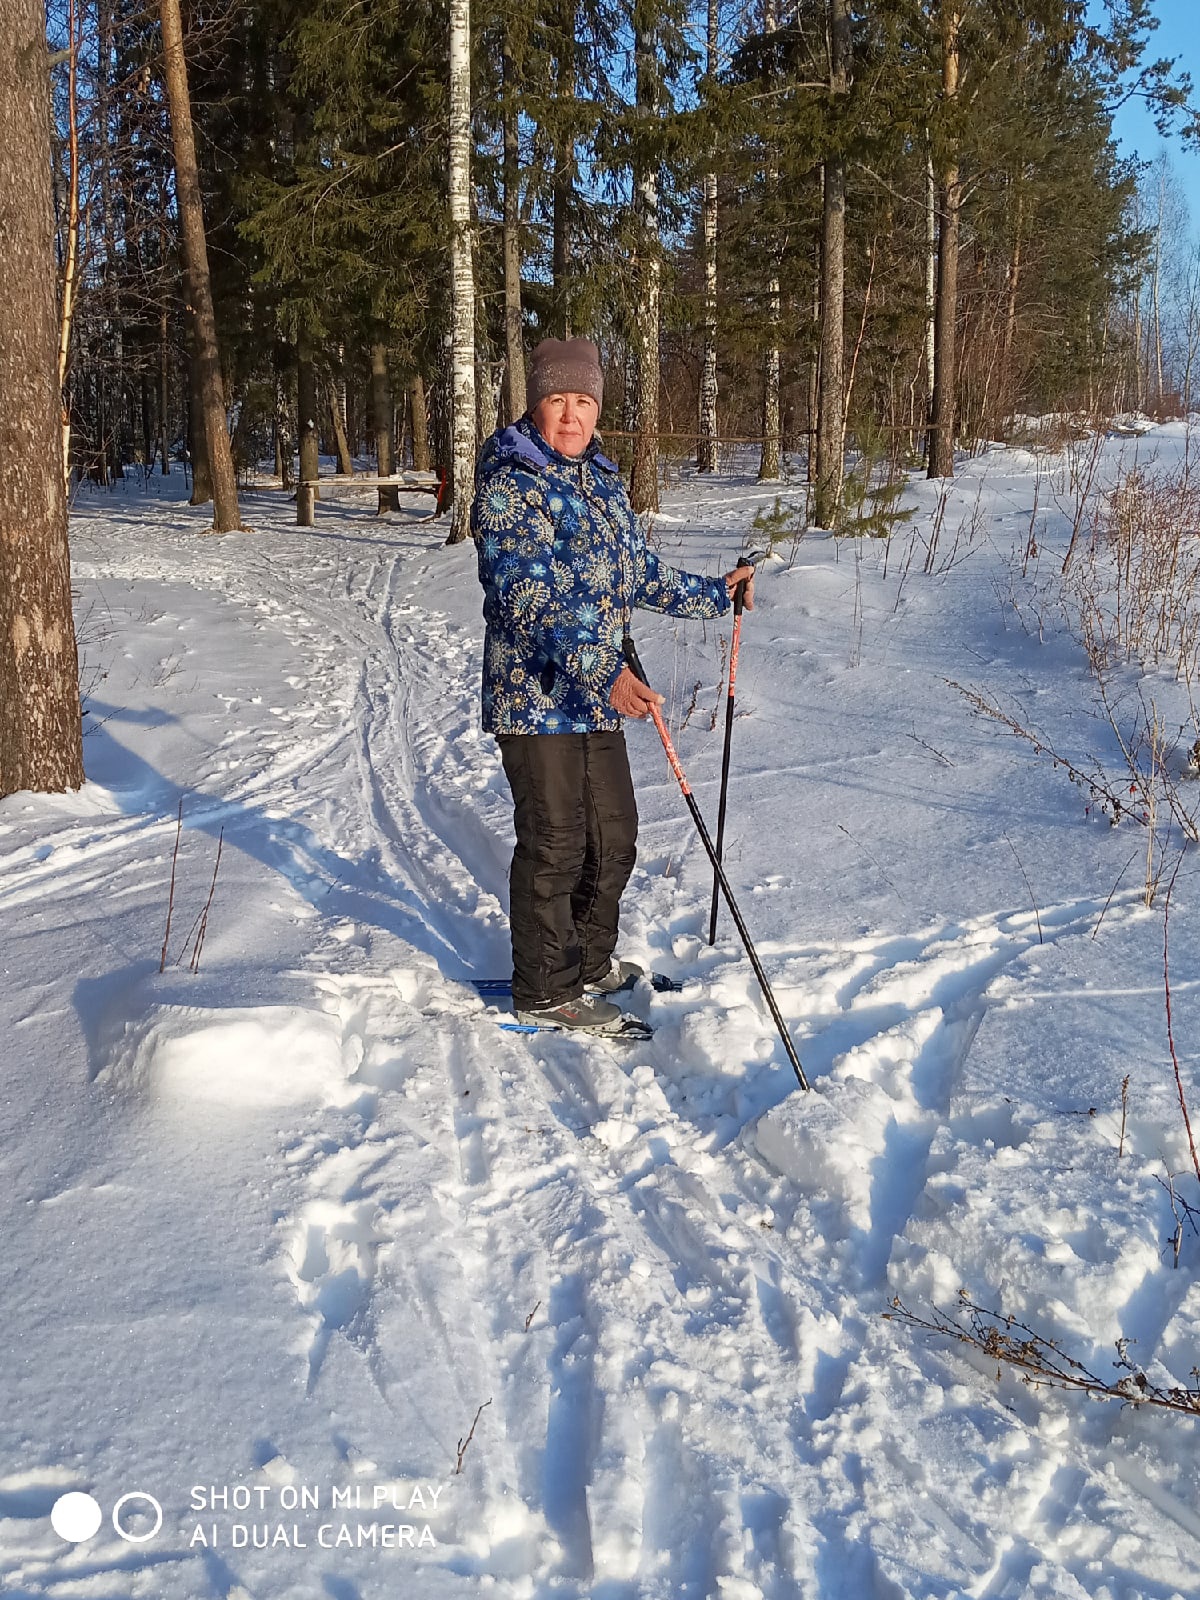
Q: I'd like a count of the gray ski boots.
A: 2